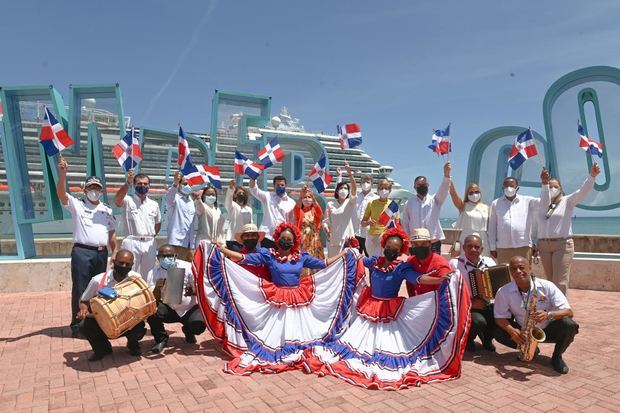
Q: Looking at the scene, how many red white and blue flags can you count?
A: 12